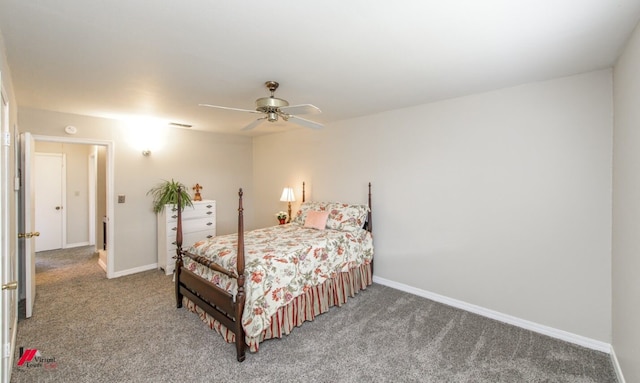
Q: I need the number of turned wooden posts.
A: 4